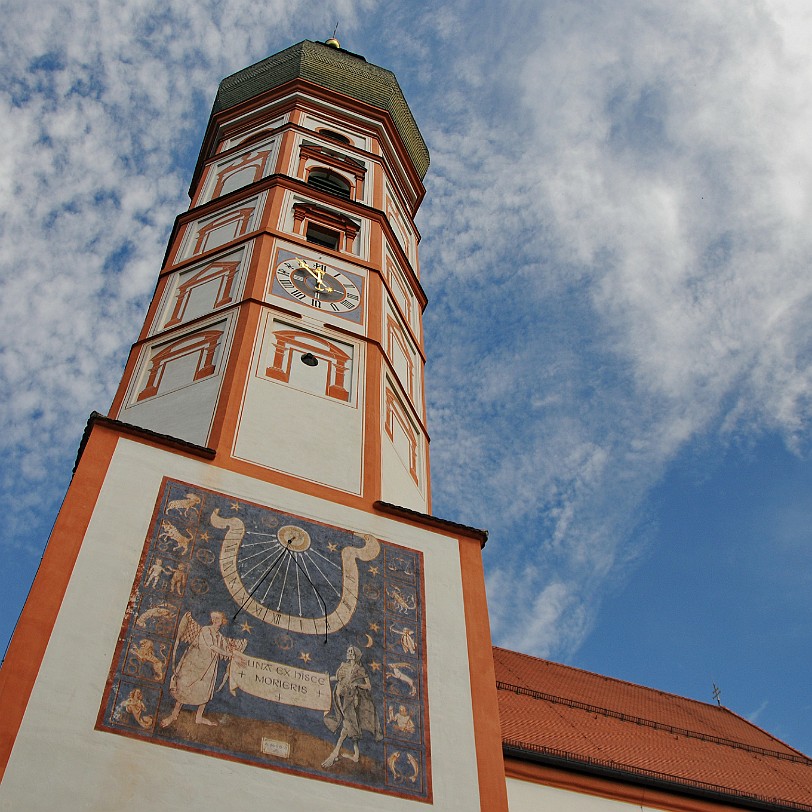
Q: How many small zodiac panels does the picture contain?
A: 12